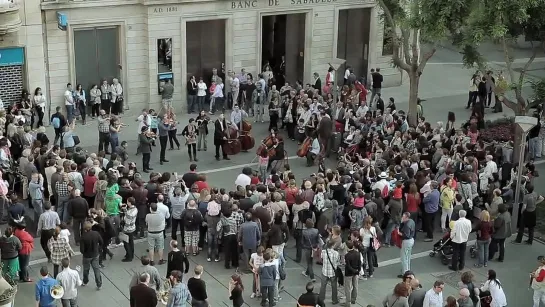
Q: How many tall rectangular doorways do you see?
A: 4